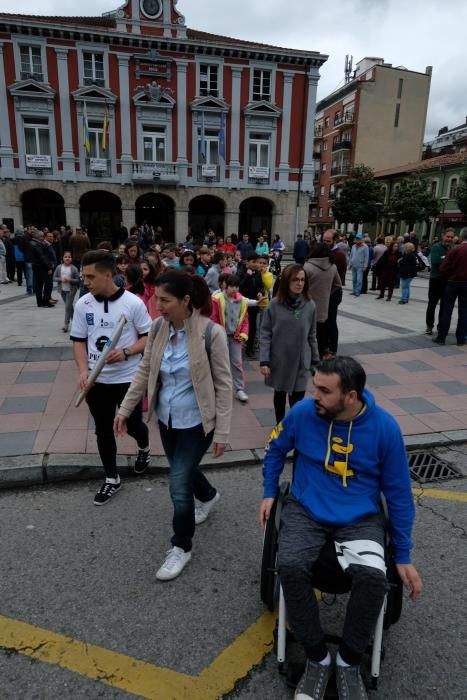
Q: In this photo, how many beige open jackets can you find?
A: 1